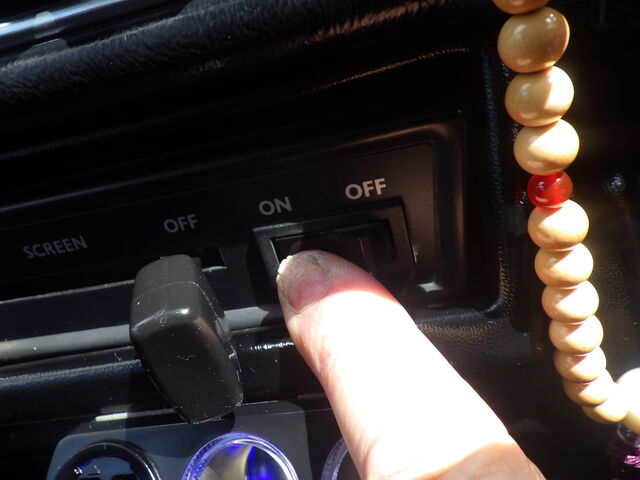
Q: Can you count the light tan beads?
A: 12